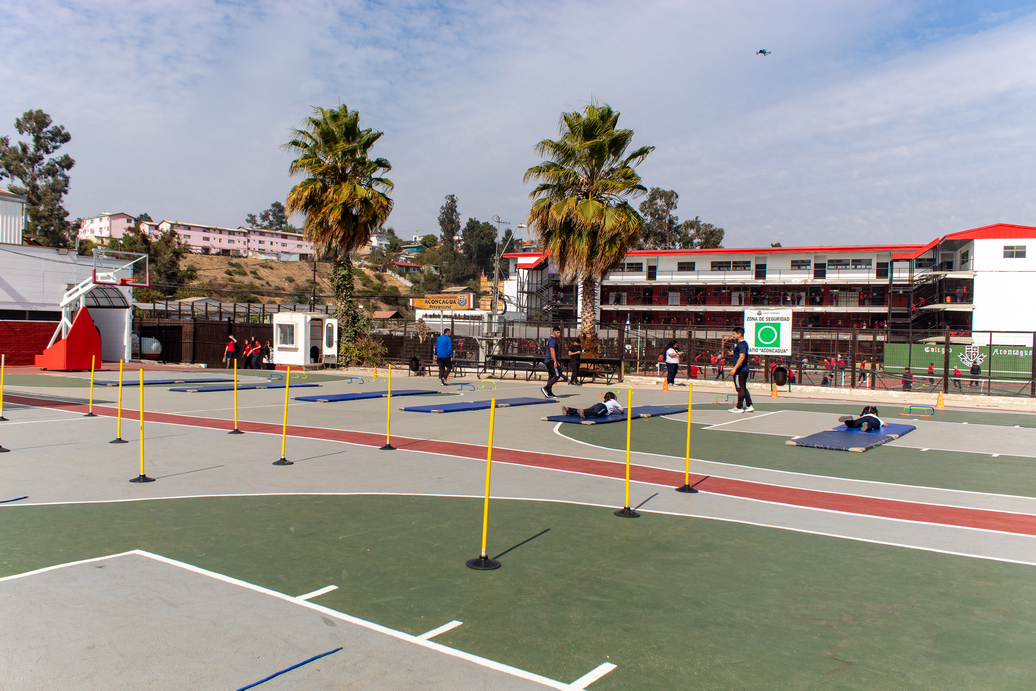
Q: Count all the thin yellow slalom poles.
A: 10